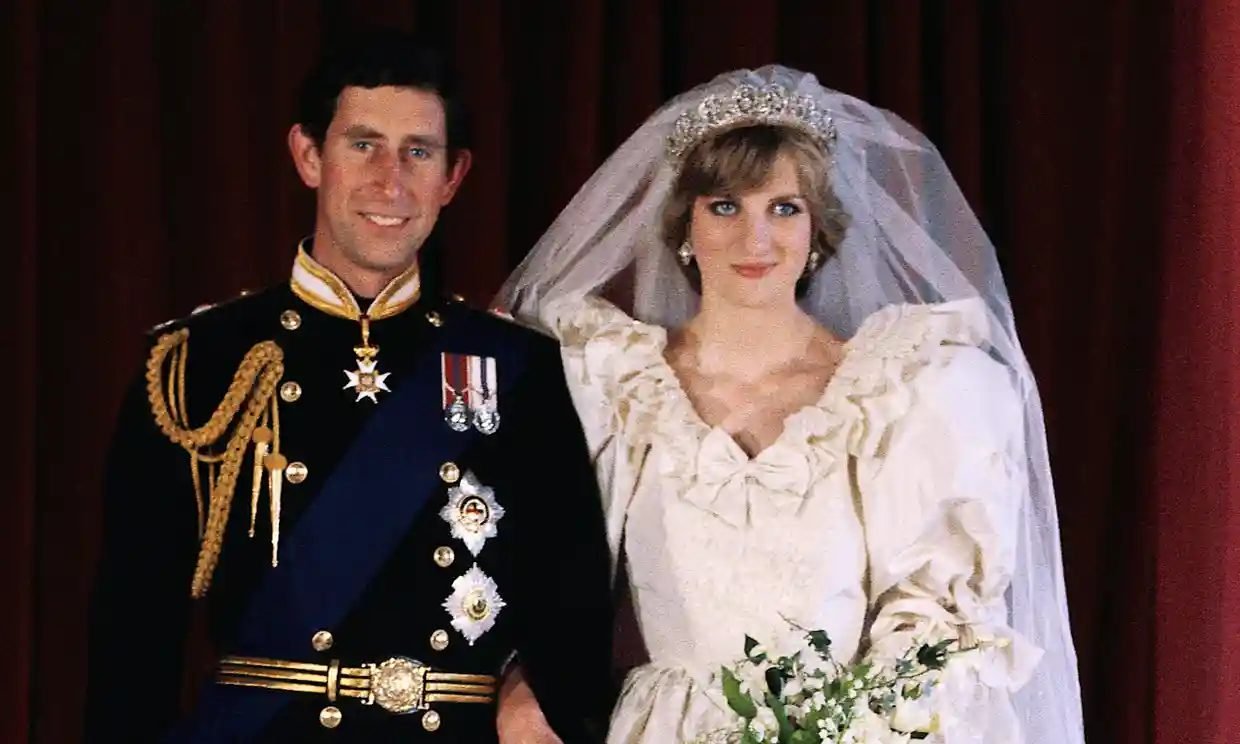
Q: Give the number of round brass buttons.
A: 10